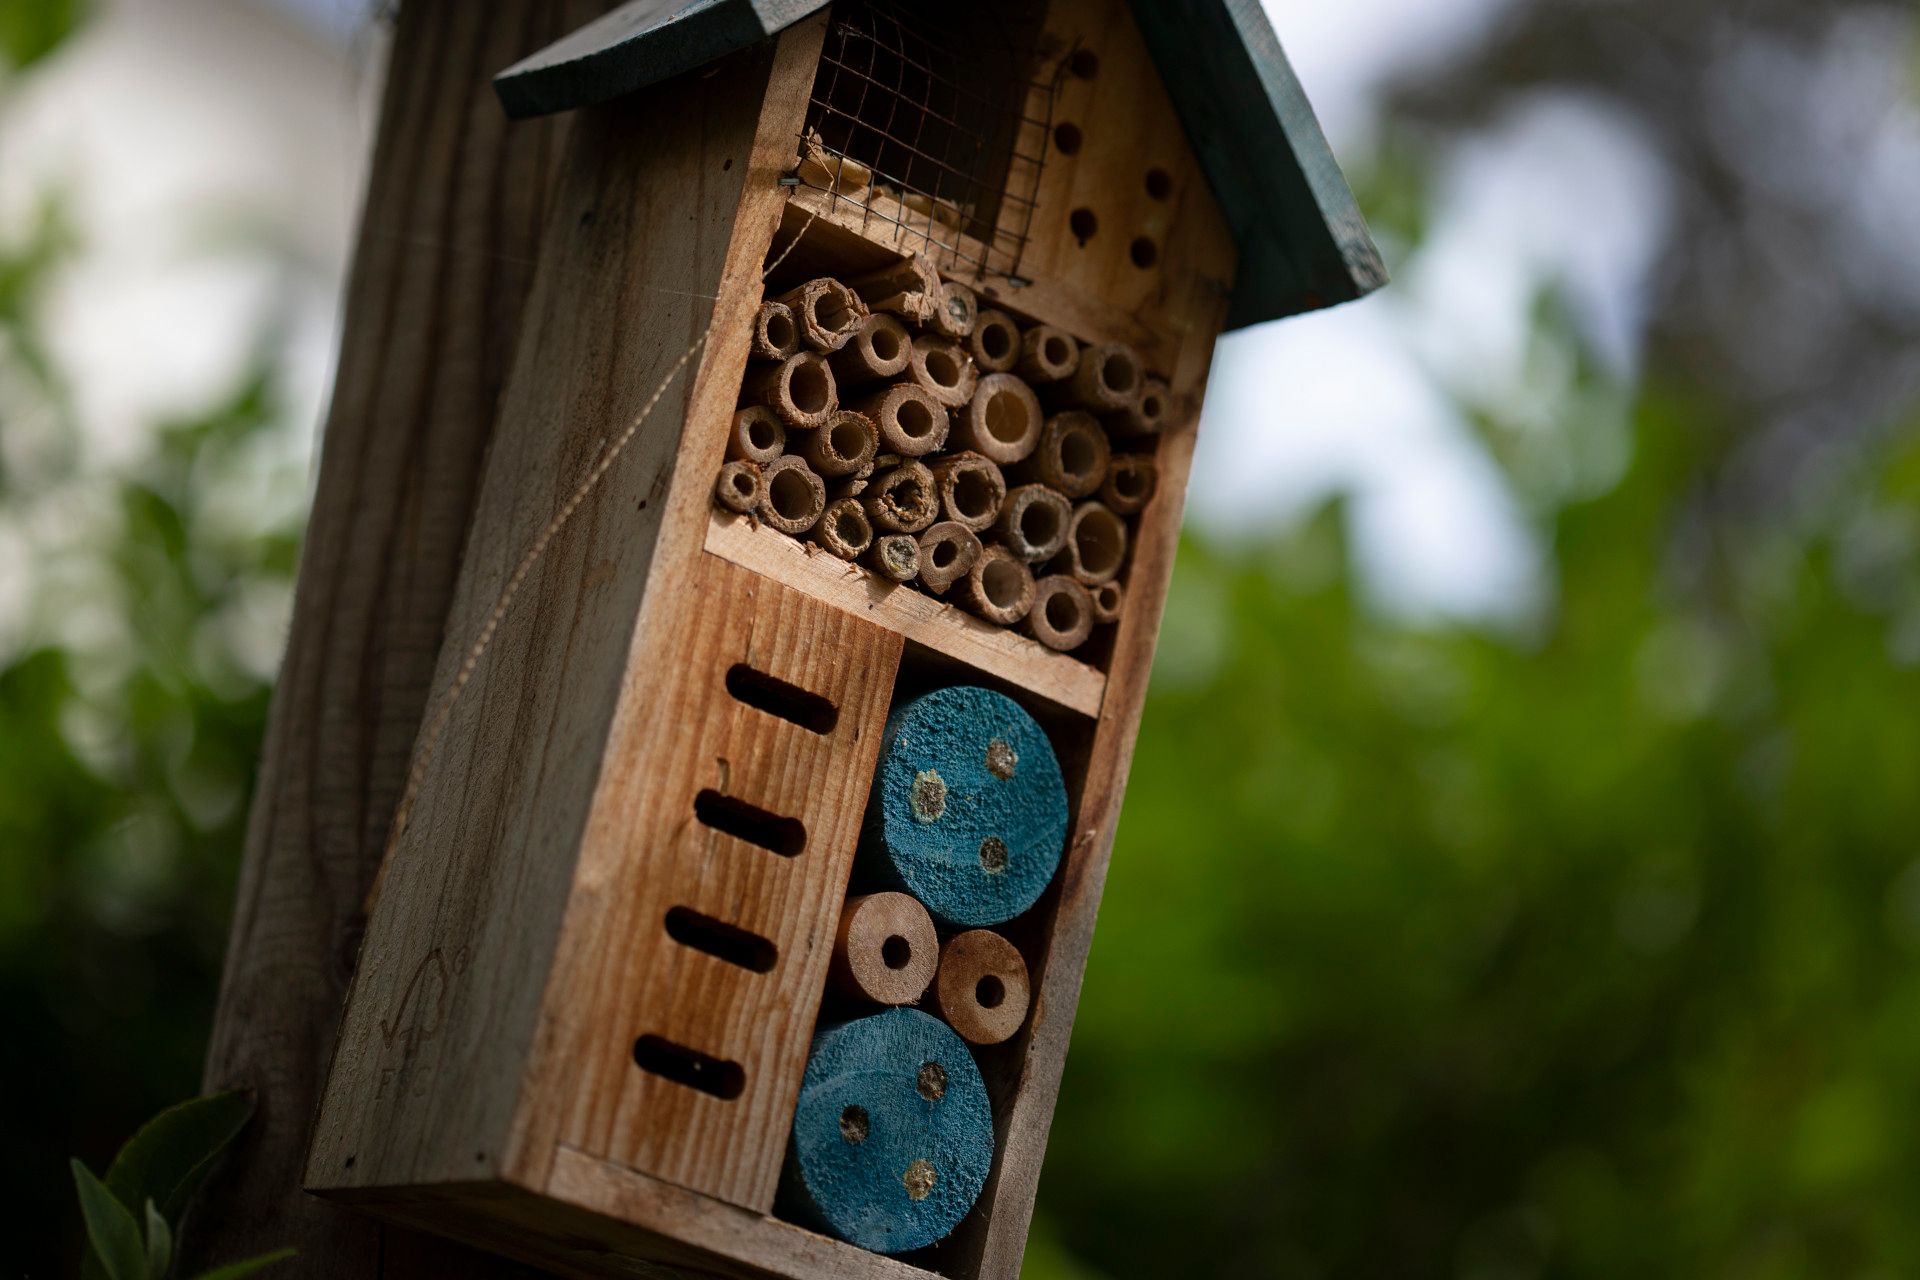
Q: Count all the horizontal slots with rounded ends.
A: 4